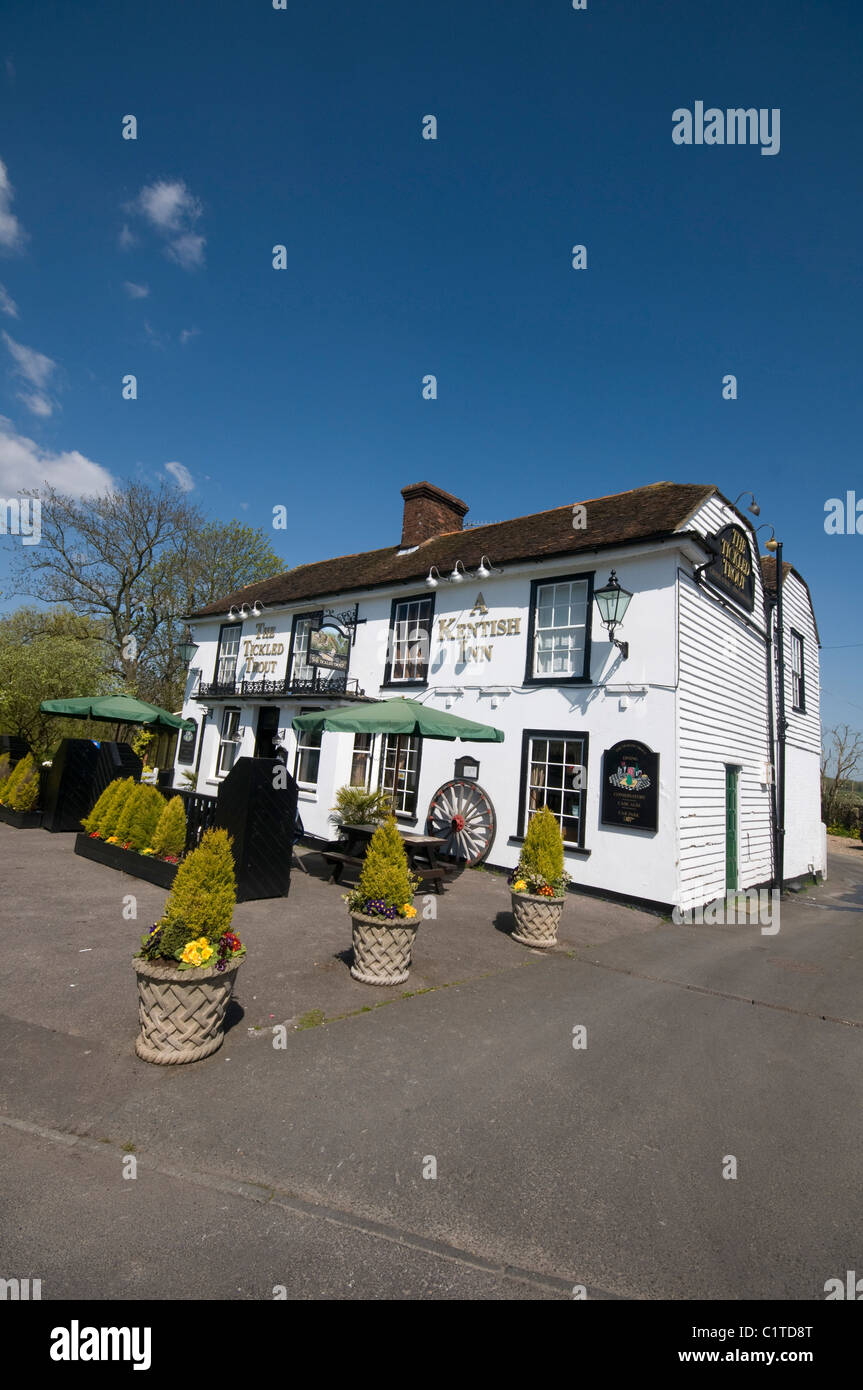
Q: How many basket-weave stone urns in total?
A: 3